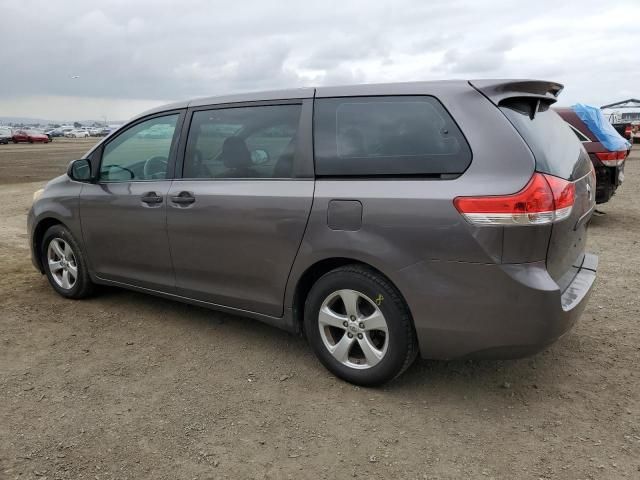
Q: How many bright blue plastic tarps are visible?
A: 1